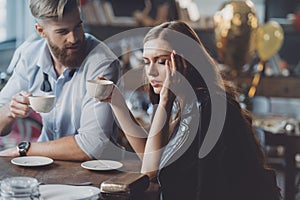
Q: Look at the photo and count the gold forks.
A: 0